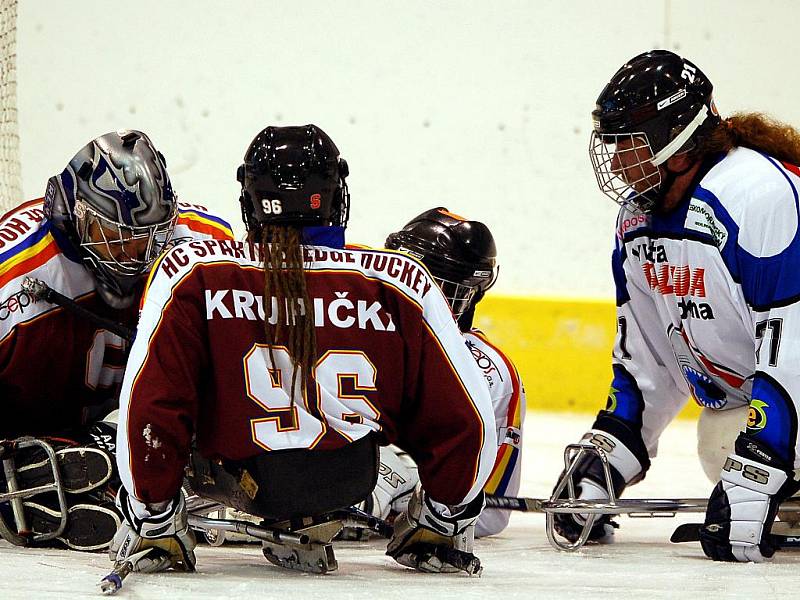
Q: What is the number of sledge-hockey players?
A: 4